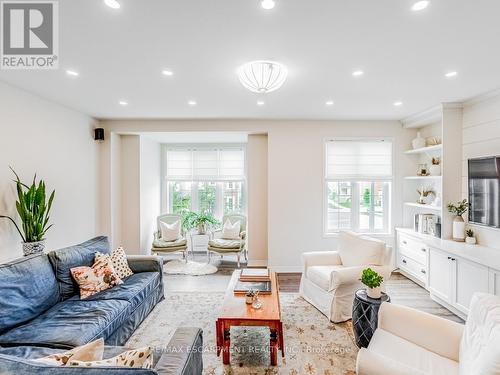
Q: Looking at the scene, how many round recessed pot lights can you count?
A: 12